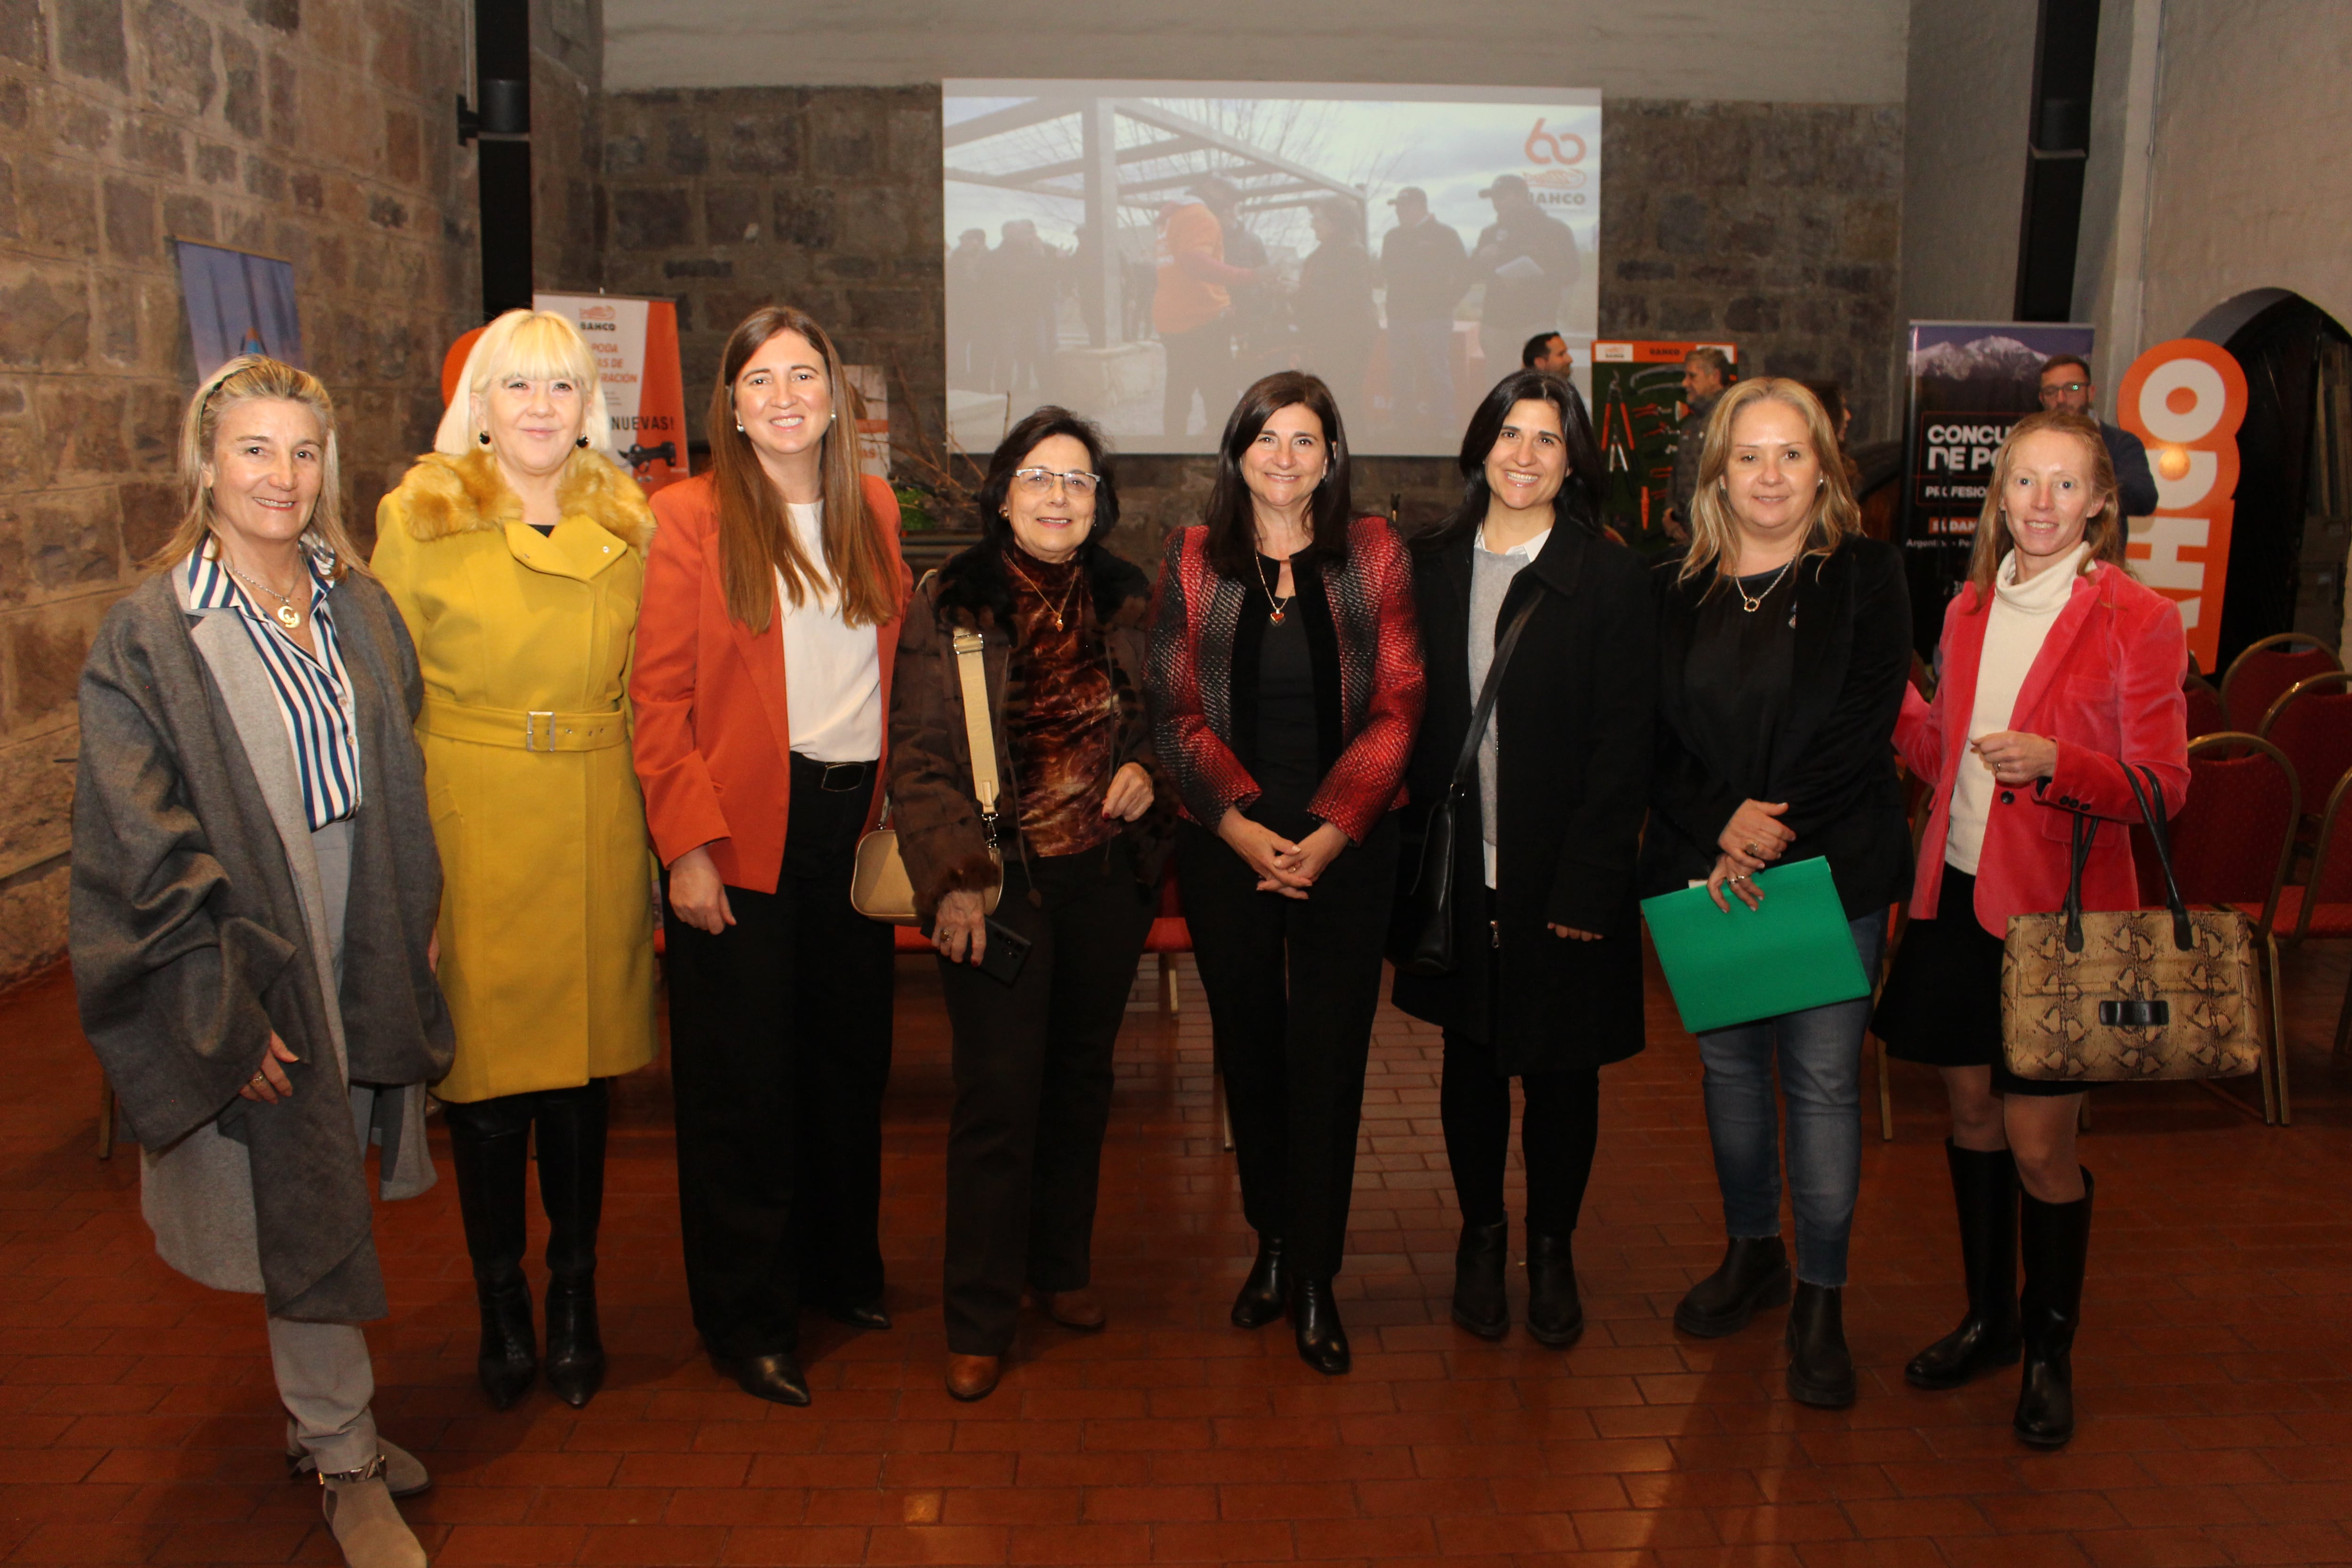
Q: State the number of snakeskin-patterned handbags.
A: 1